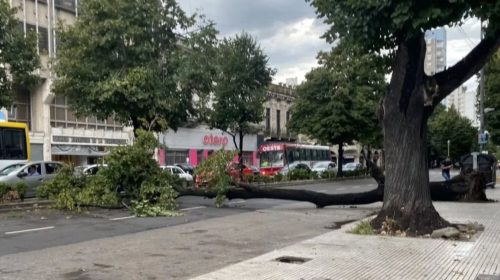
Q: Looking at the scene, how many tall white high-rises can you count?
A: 2